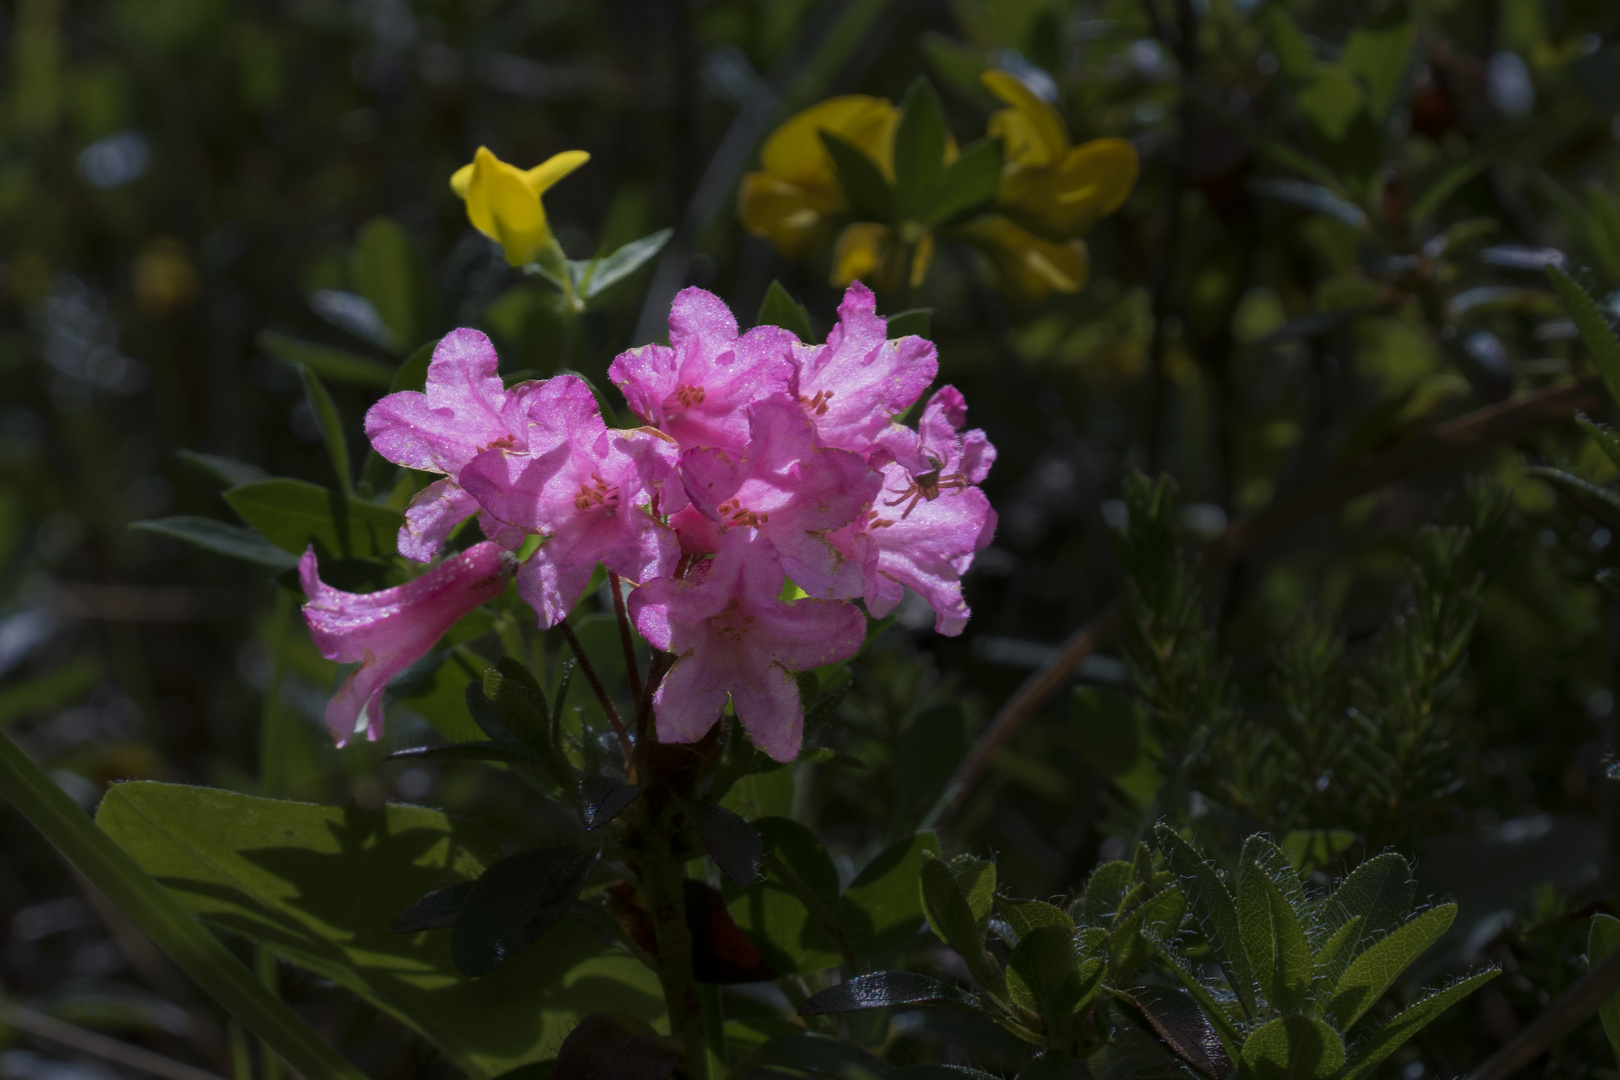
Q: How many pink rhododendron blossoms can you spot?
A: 8